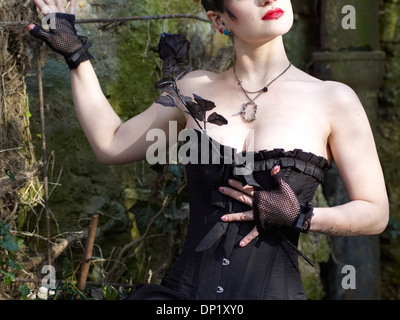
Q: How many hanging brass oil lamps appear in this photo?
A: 0